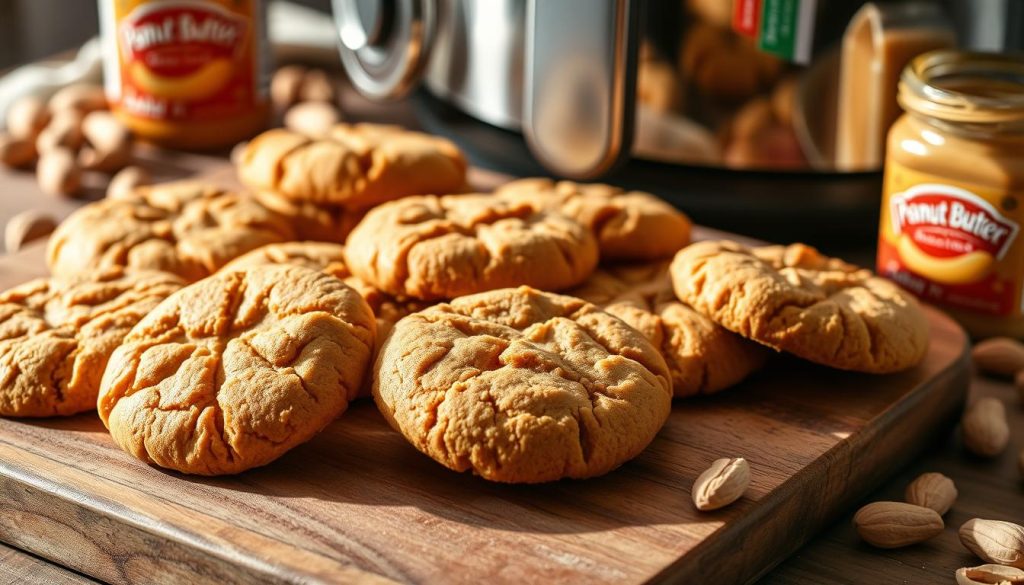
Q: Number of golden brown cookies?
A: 11